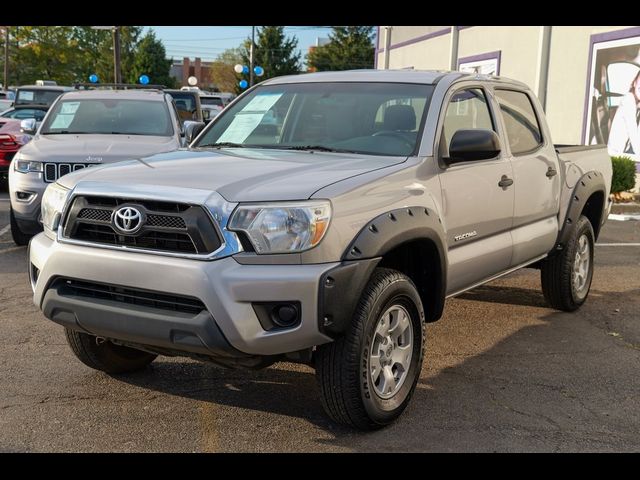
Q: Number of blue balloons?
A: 5